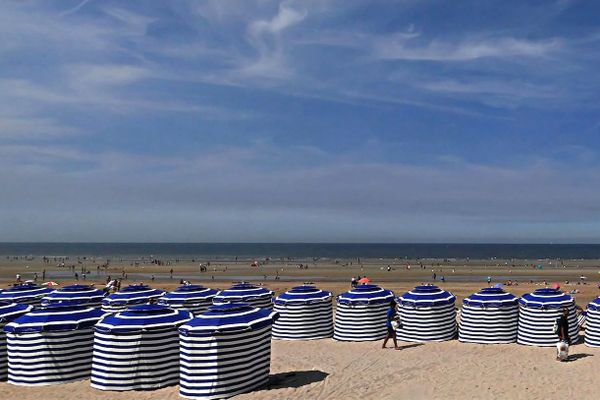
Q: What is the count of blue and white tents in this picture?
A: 15